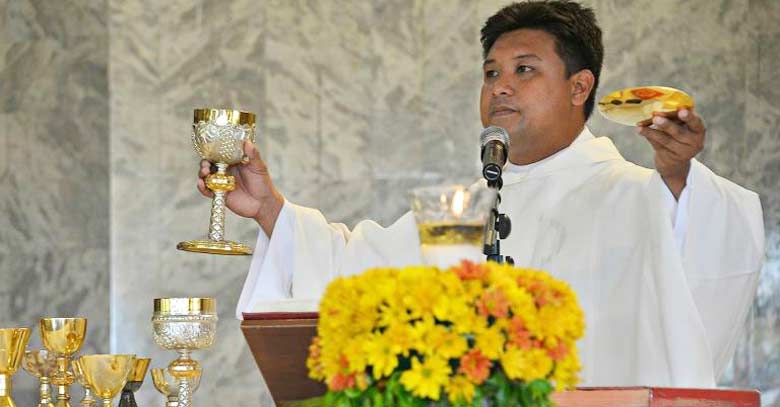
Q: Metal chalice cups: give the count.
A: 9